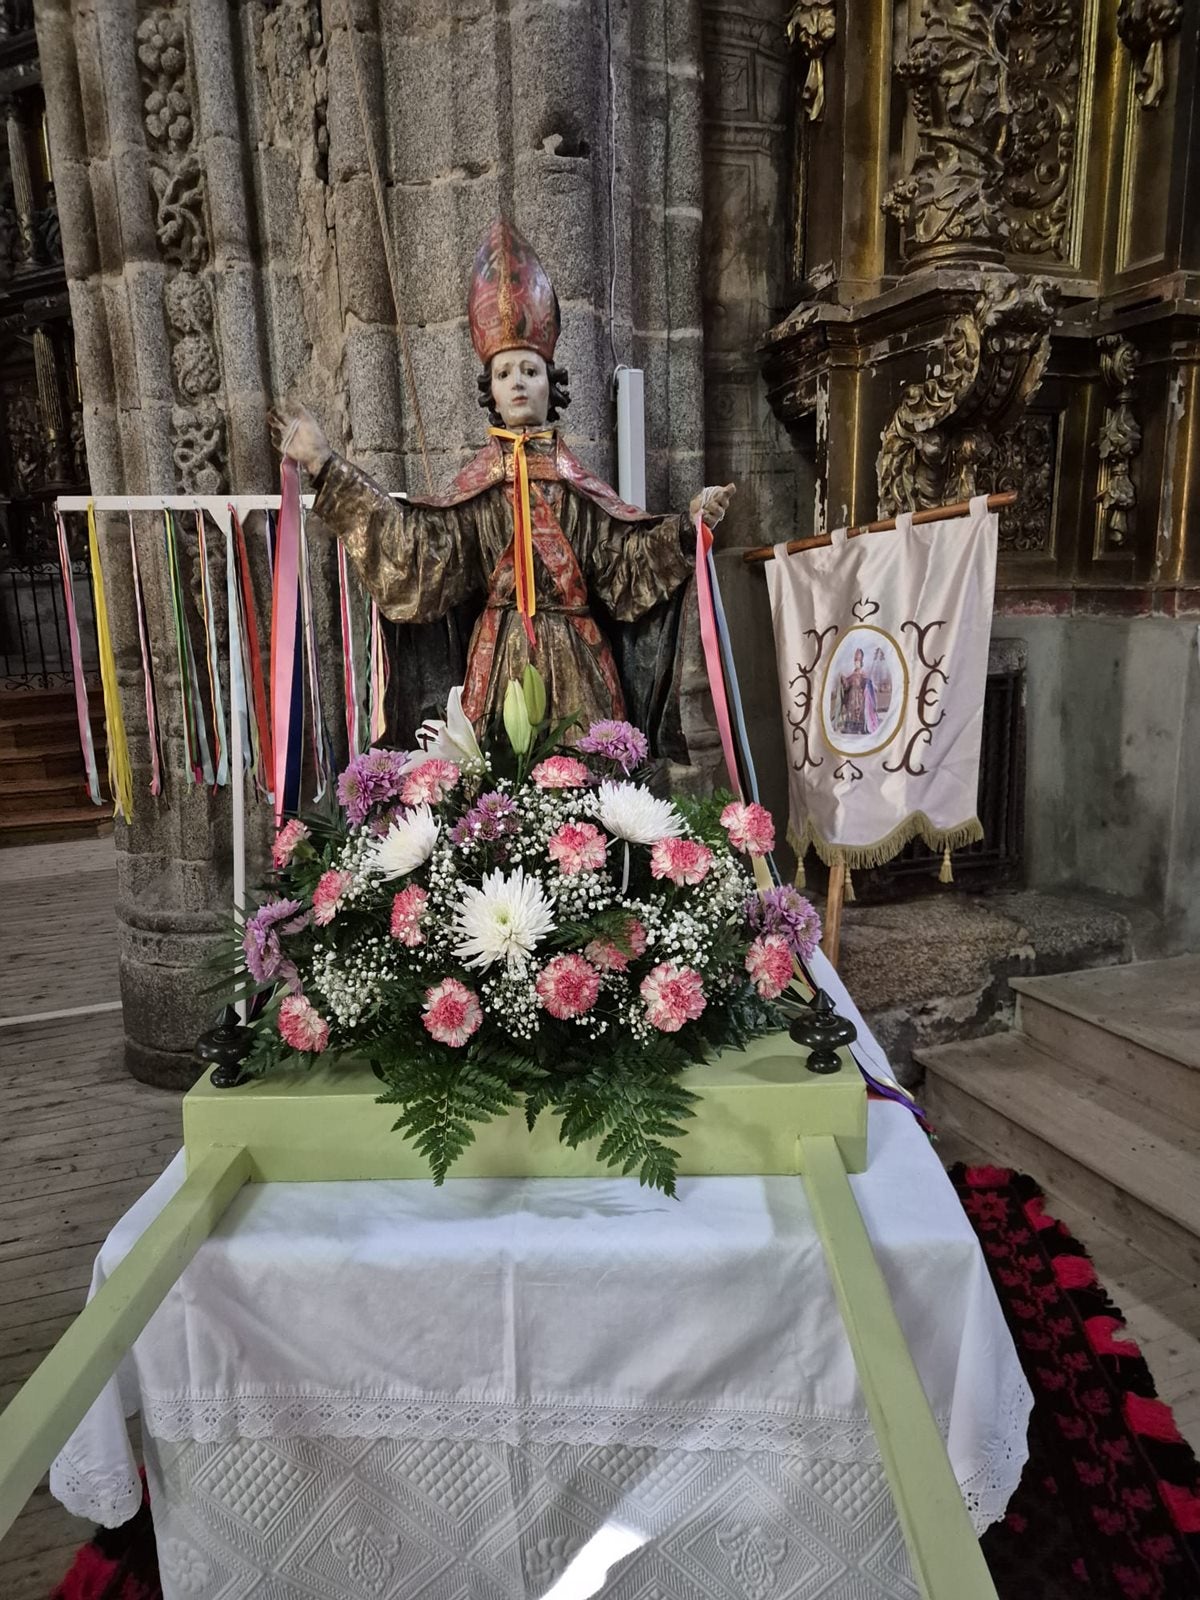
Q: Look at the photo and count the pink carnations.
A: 14